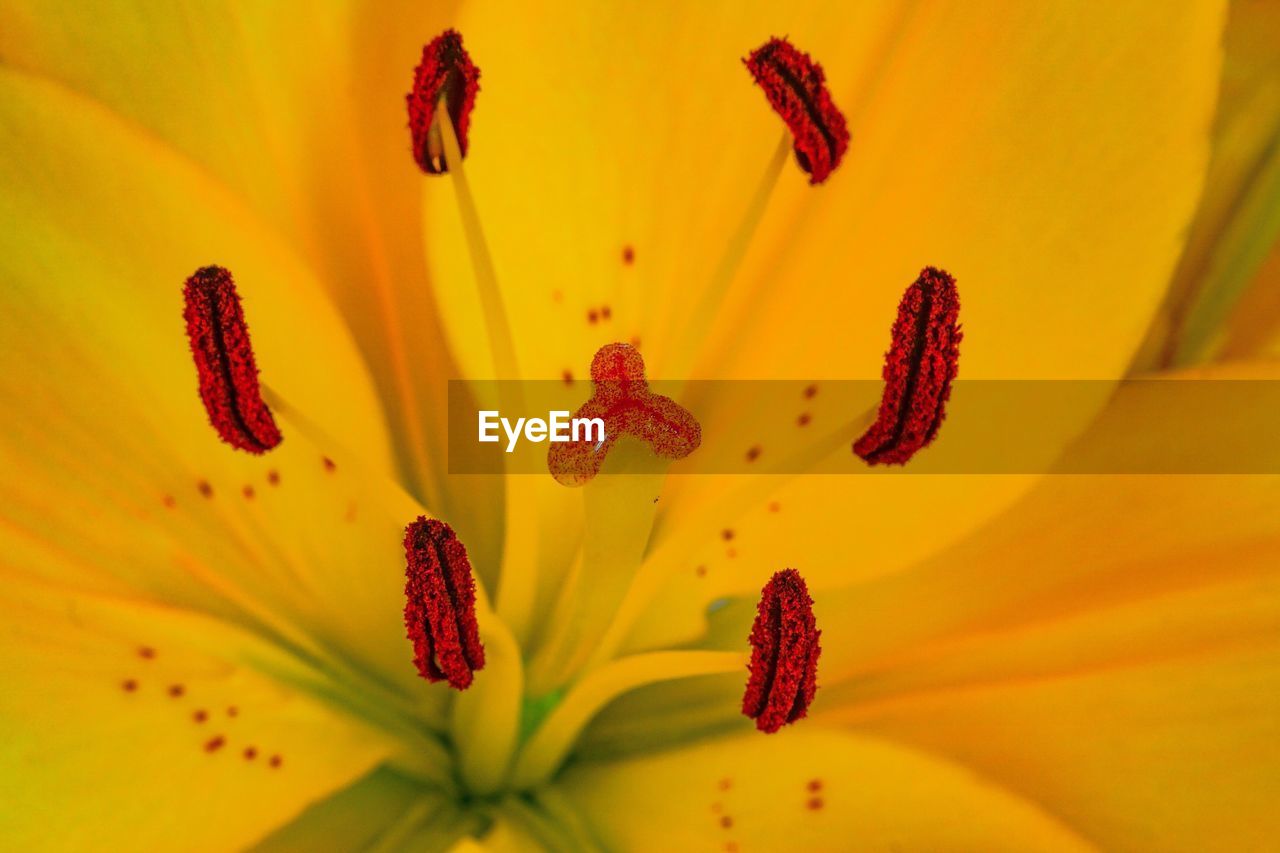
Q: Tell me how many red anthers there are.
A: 6